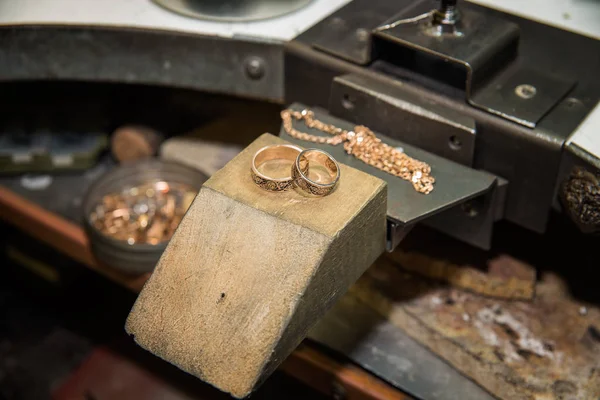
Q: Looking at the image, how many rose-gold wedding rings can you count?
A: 2